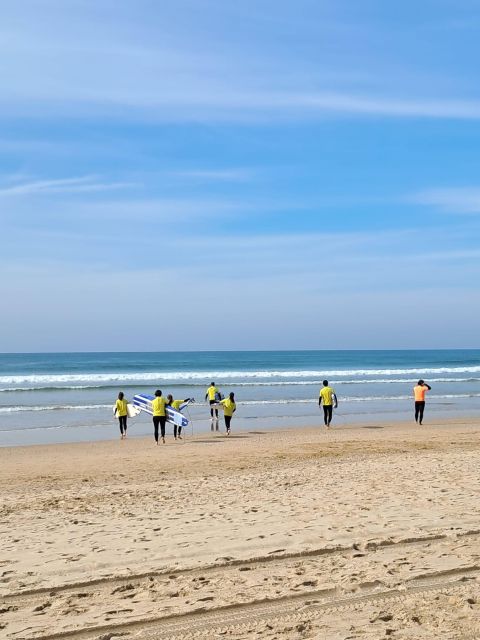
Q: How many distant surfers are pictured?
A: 7